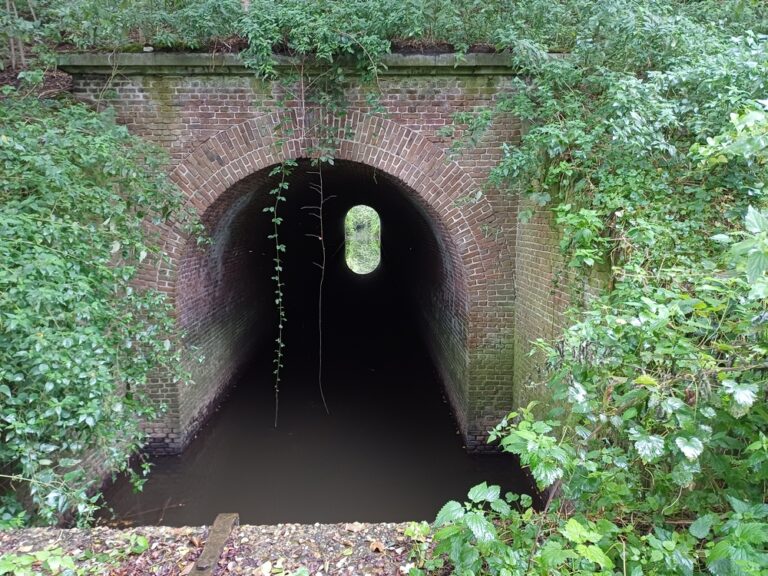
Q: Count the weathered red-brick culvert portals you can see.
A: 1